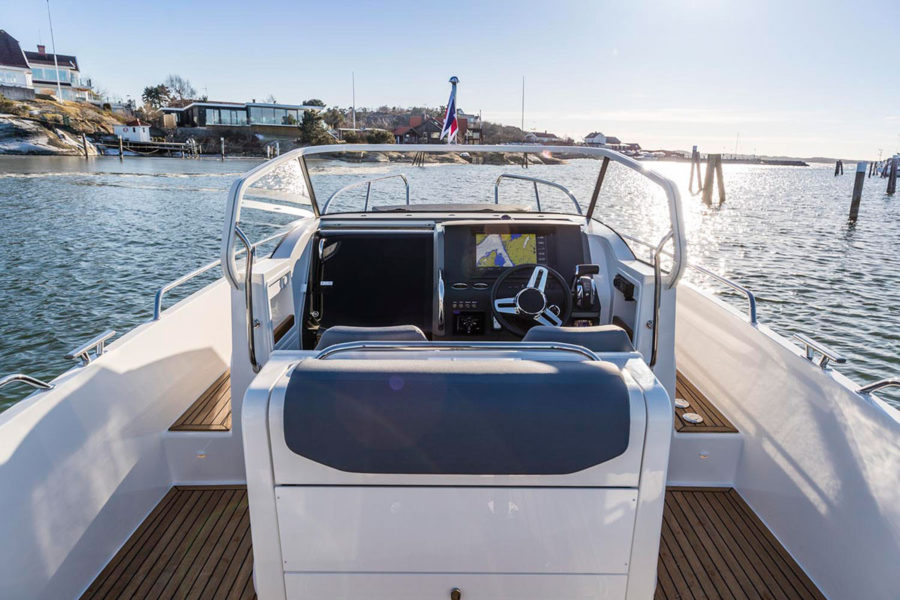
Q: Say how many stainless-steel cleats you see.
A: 2